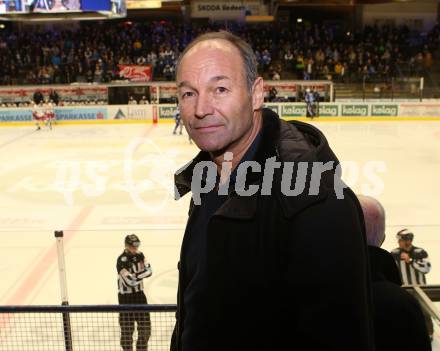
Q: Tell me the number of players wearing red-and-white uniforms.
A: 2